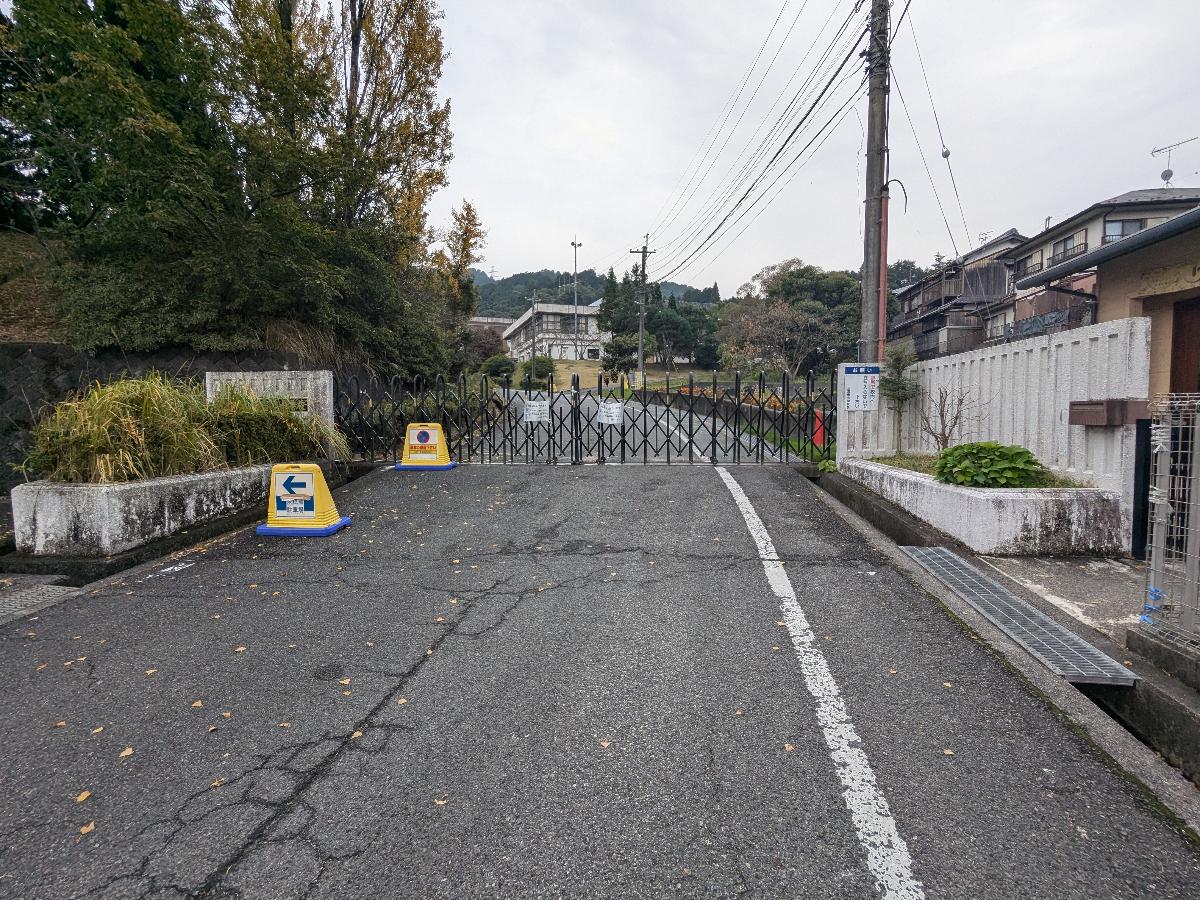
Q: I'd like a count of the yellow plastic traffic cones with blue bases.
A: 2